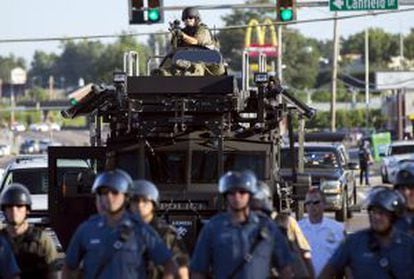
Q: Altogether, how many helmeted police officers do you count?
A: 8